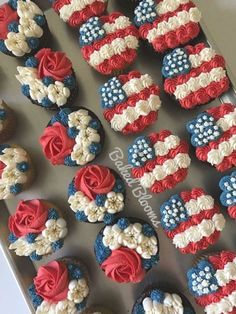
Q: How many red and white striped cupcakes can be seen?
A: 10